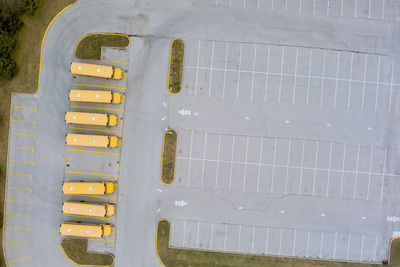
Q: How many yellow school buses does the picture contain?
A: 7